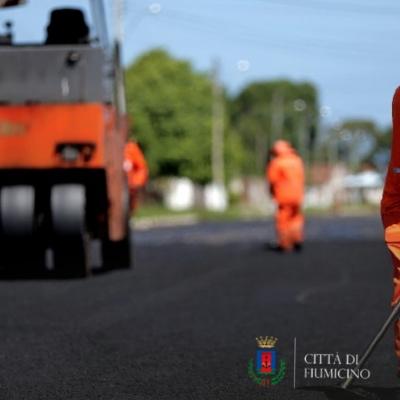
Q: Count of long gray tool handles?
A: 1